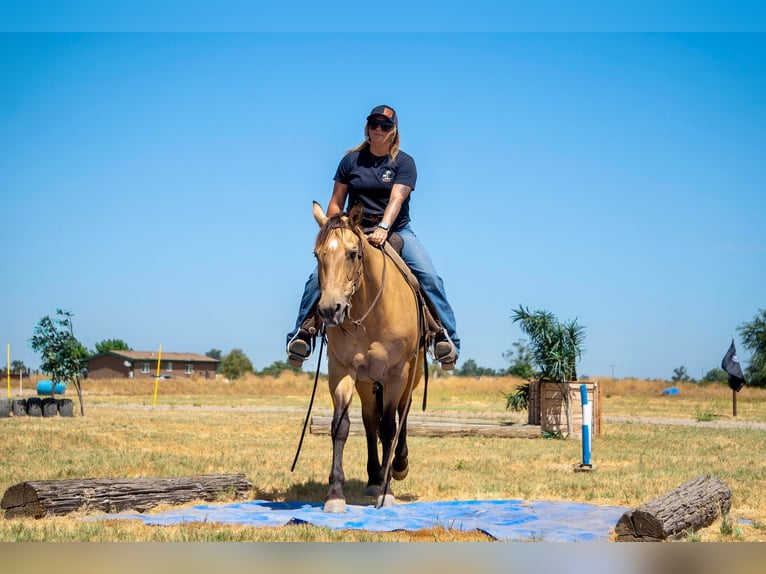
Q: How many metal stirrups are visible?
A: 2